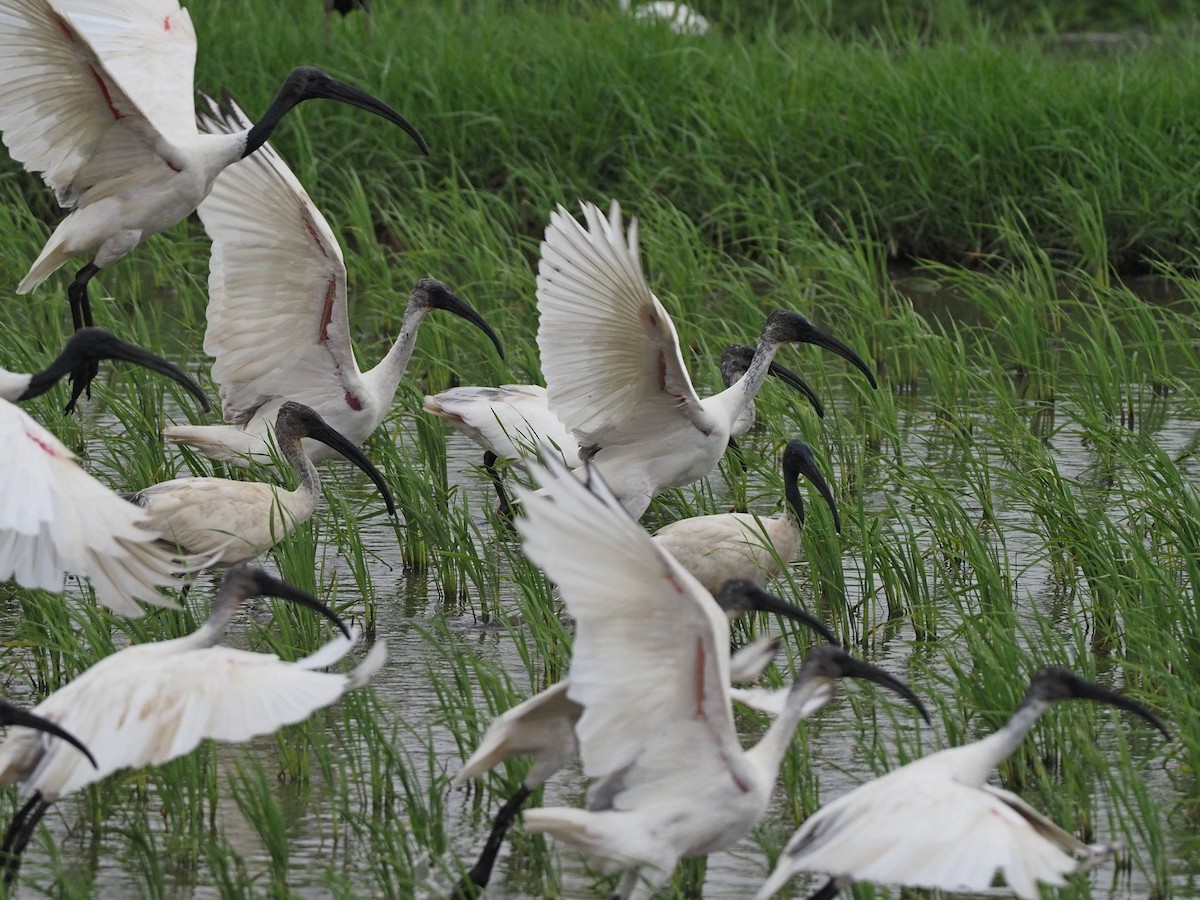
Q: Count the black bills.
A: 12